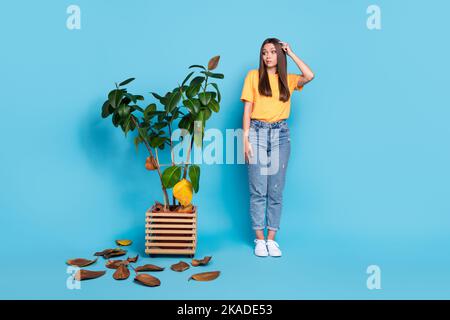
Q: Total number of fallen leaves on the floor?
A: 13